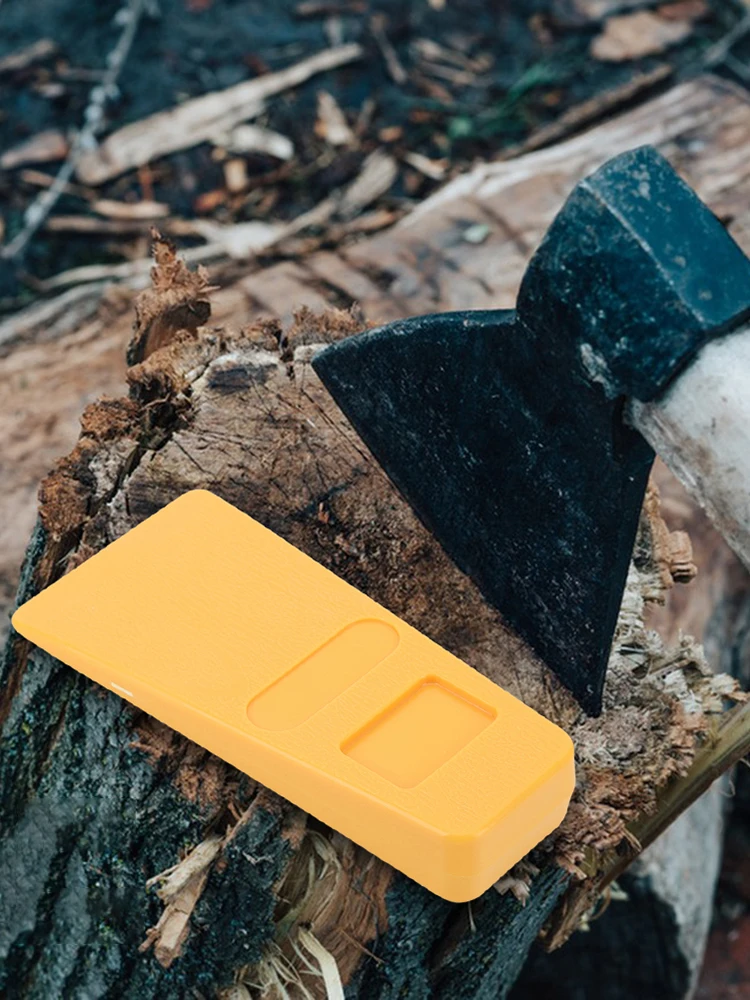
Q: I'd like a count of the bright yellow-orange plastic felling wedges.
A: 1